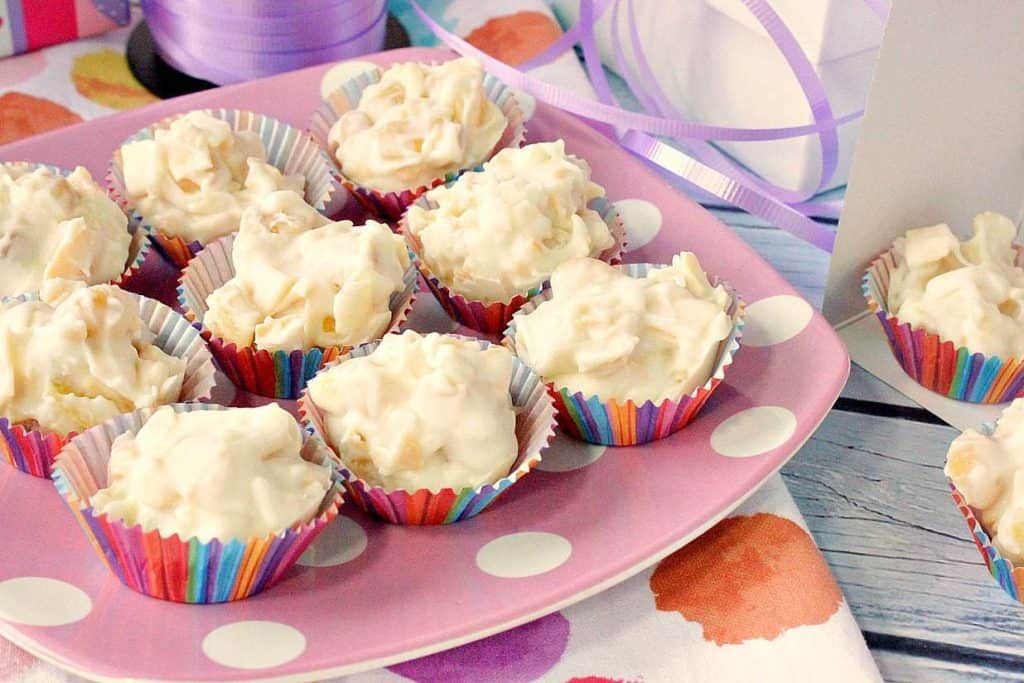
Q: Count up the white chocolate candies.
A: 11